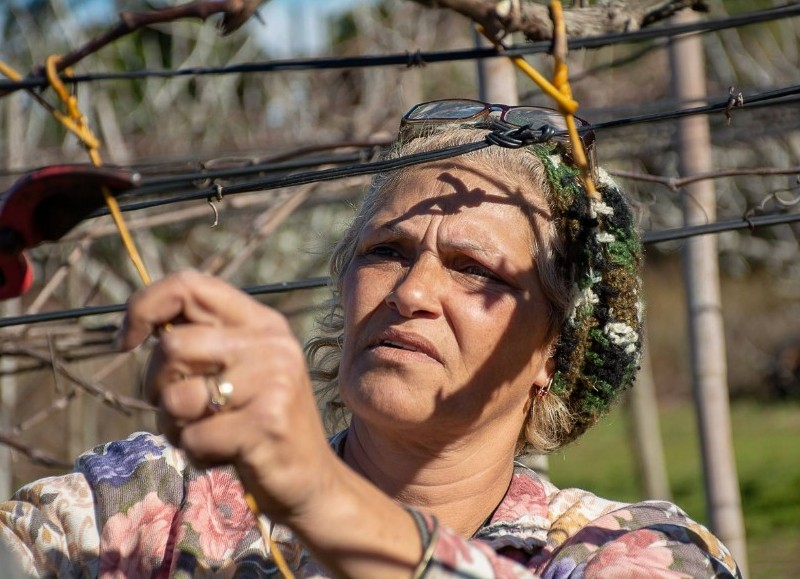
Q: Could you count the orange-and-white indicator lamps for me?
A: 0